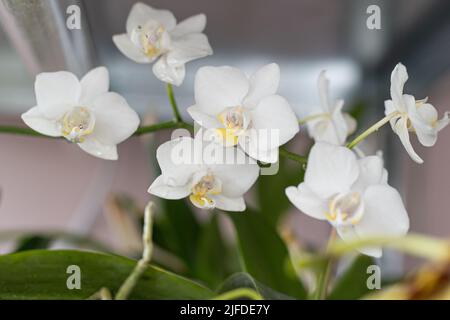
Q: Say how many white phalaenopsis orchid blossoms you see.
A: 7